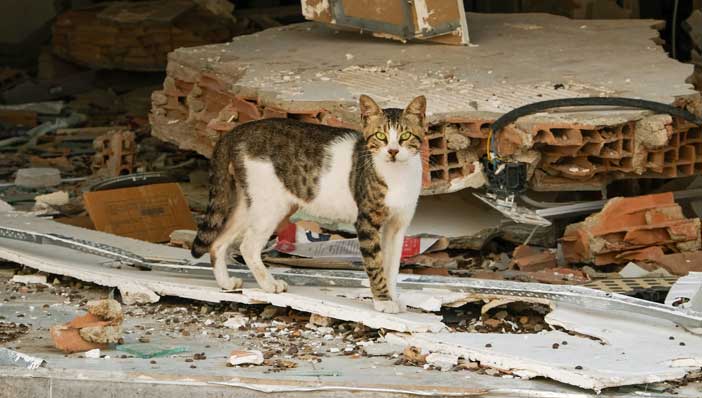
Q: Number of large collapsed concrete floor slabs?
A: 1